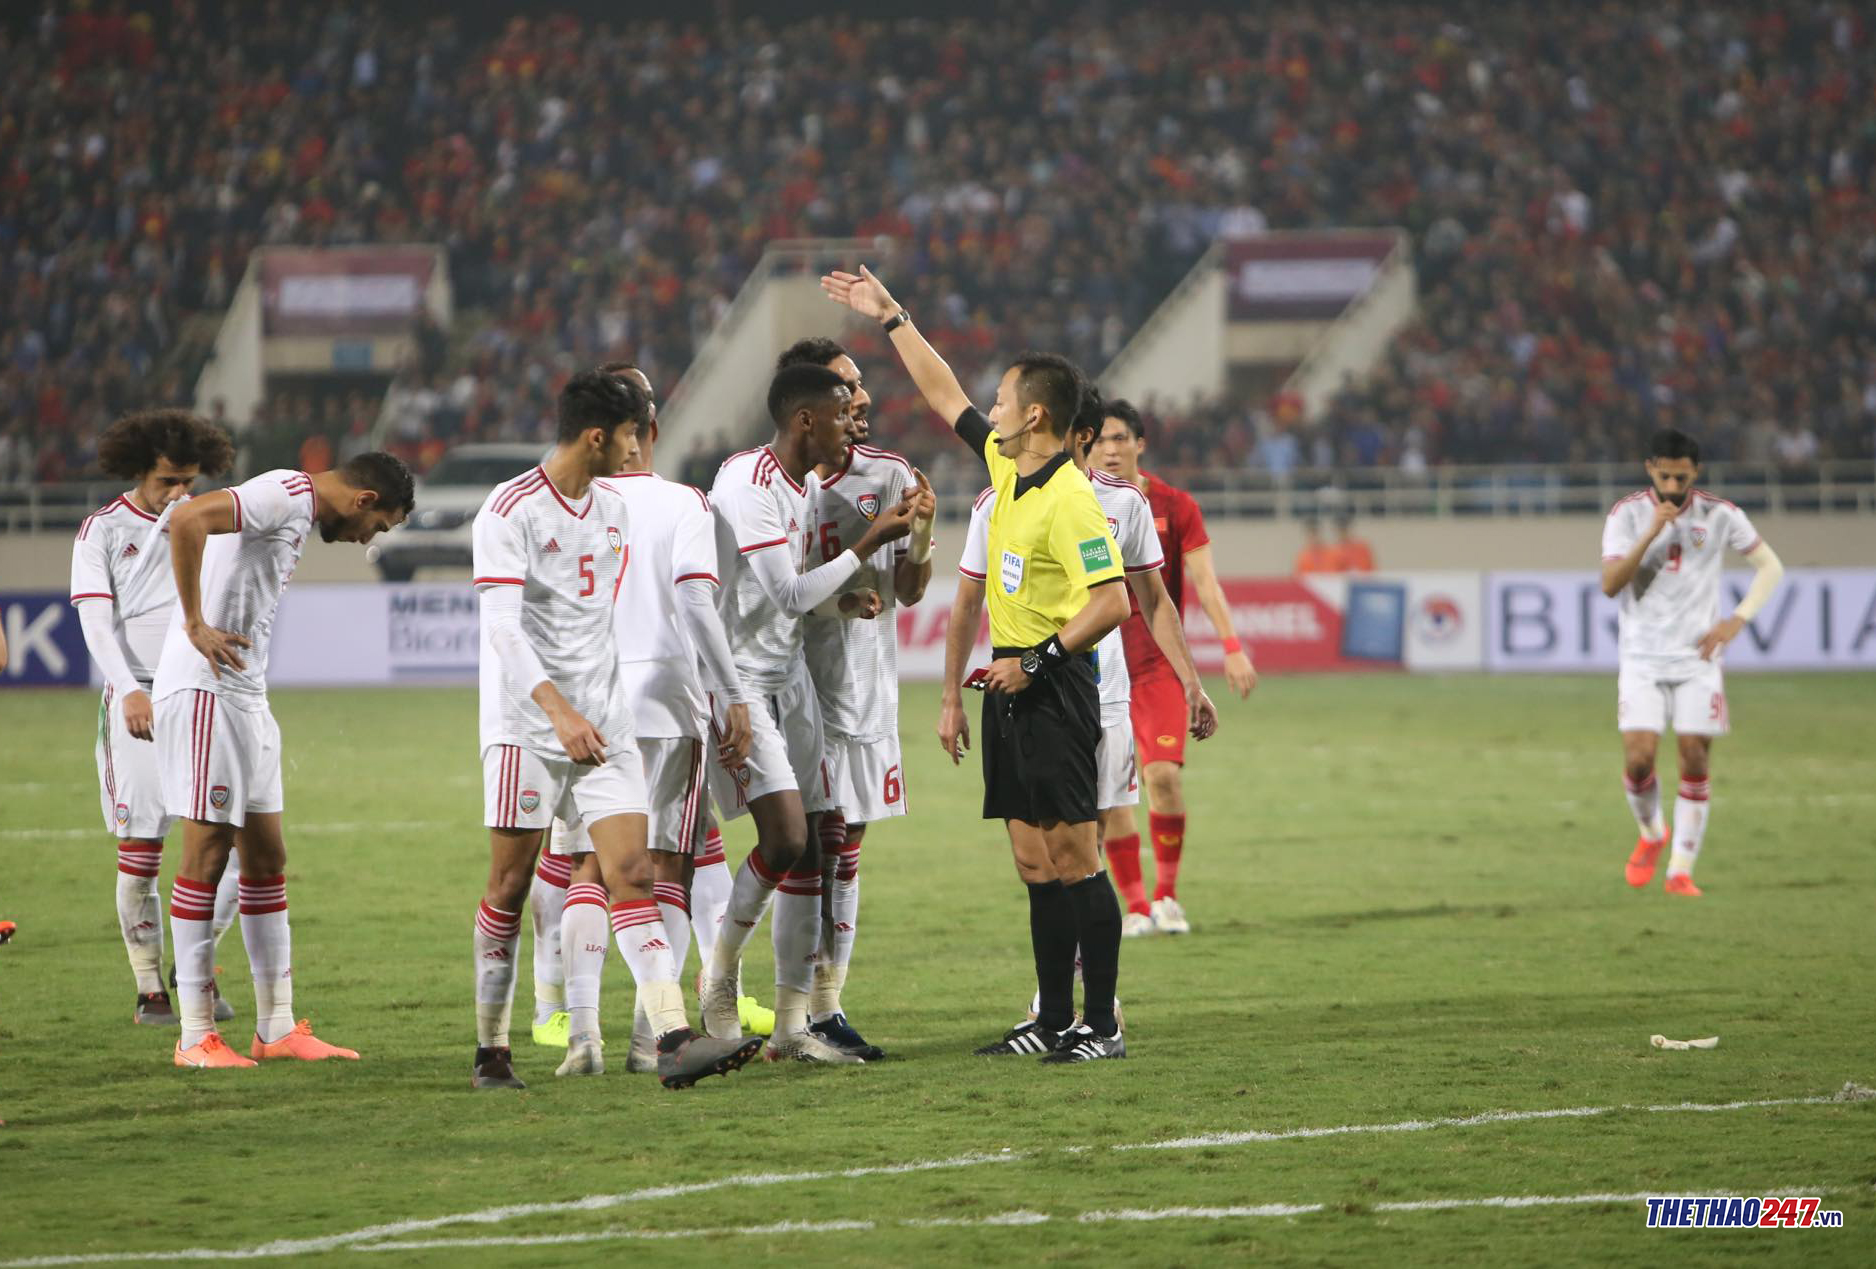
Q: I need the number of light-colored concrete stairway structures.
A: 3